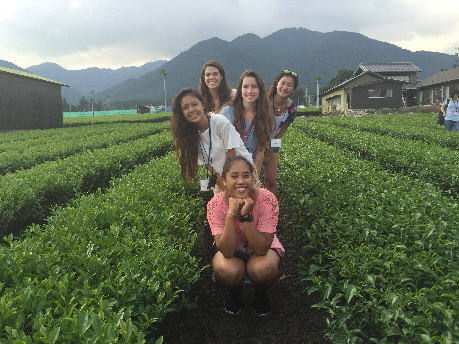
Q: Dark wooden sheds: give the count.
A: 1